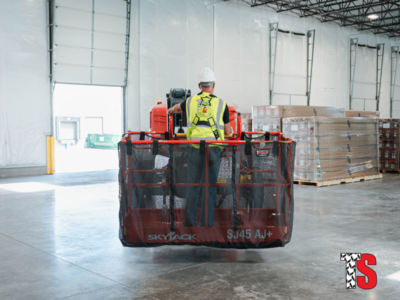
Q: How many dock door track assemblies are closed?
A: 3